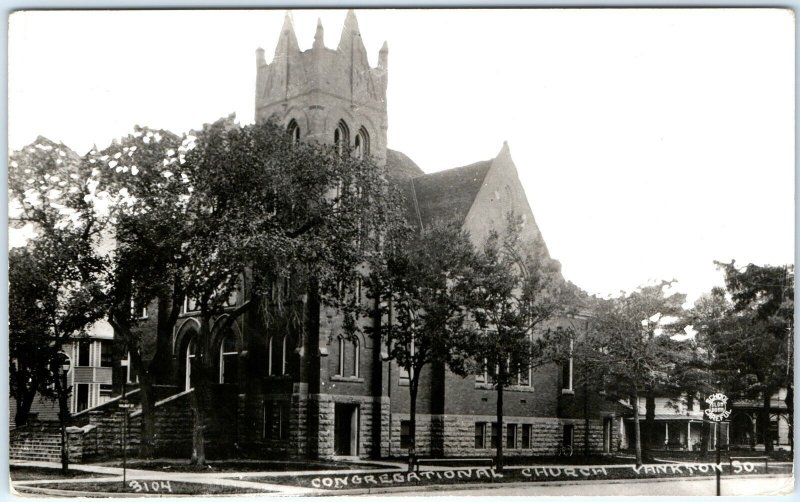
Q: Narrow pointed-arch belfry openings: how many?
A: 3